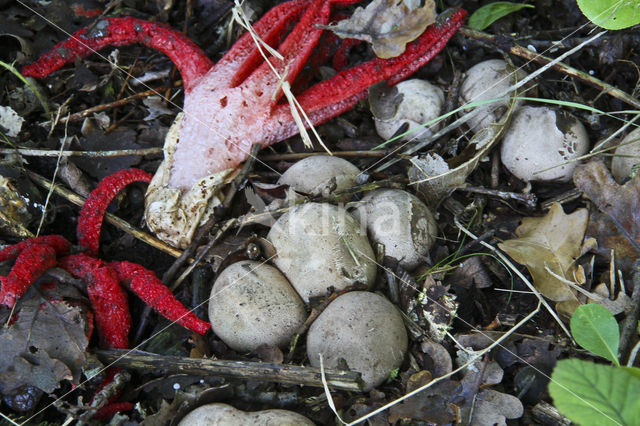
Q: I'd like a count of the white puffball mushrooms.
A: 10